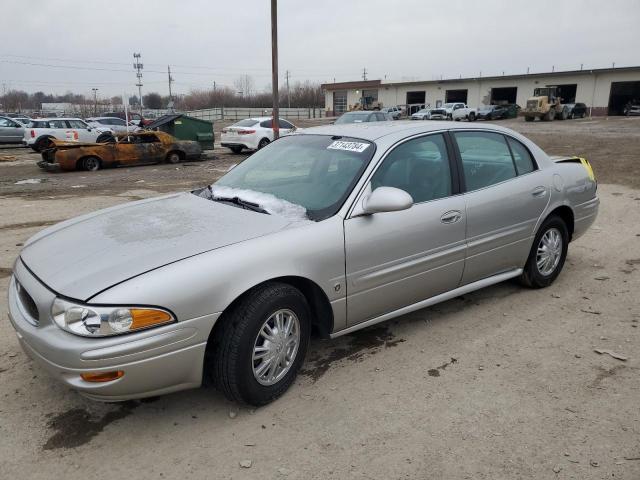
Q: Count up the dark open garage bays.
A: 5